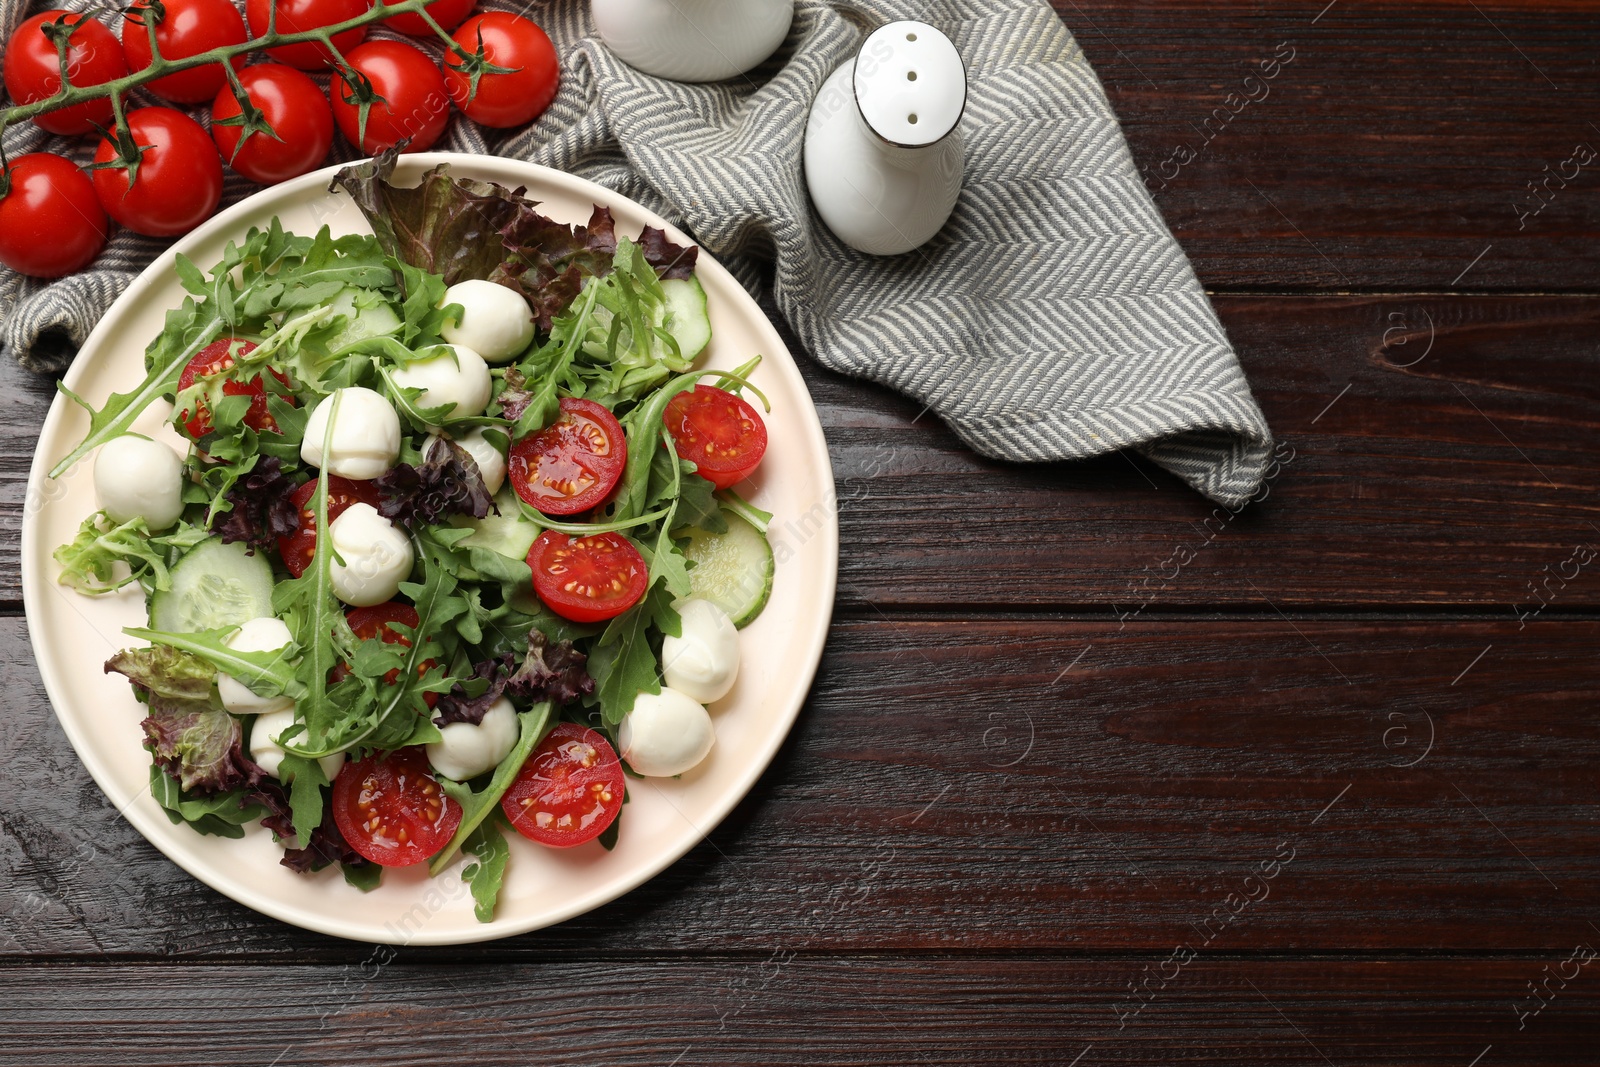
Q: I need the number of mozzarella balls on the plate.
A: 11